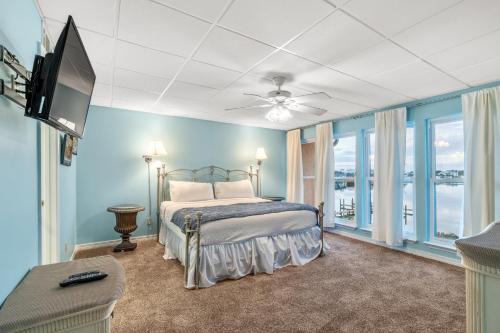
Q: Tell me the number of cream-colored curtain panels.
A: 4